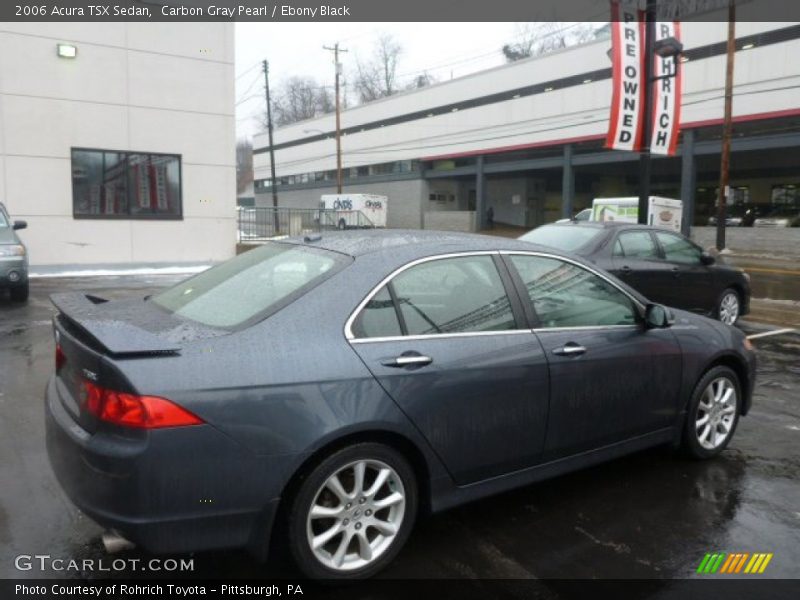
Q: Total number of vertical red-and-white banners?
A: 2